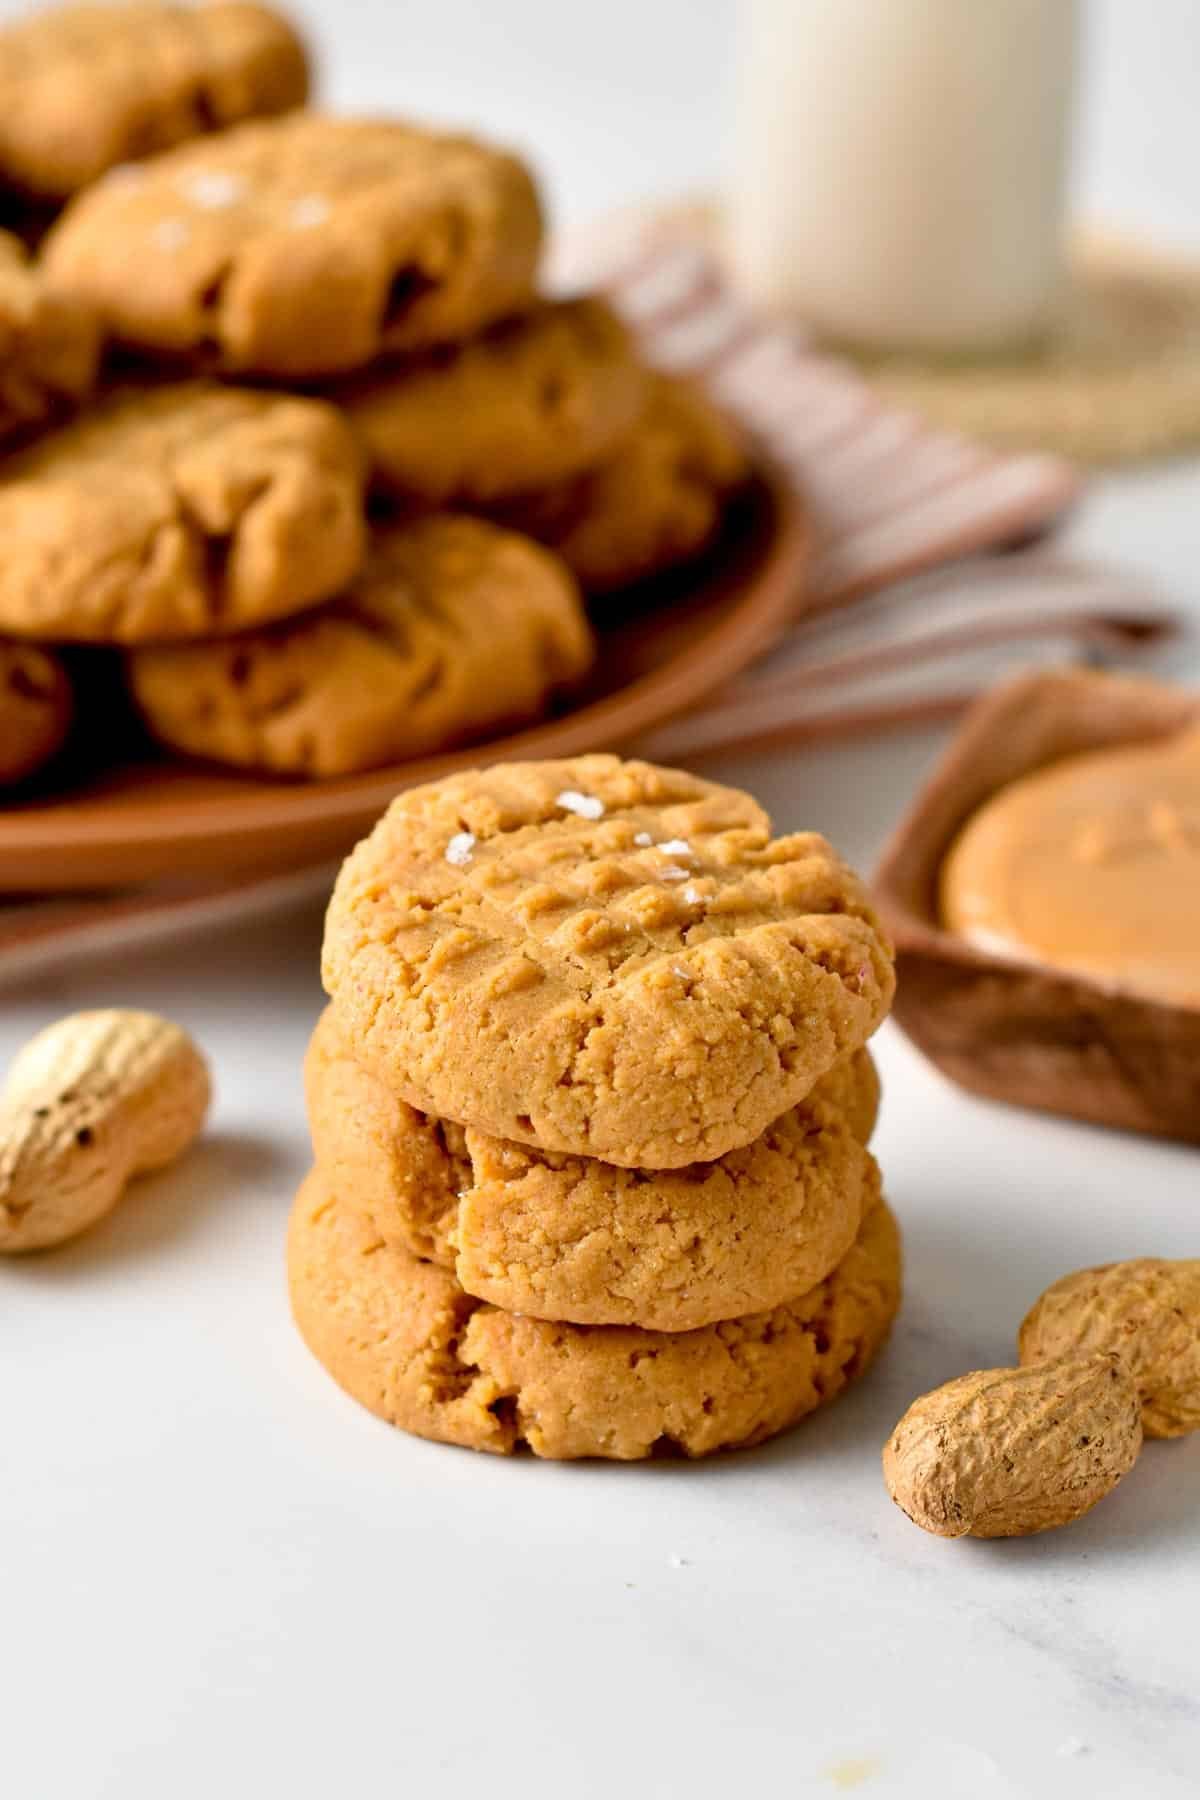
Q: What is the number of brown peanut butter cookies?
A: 11